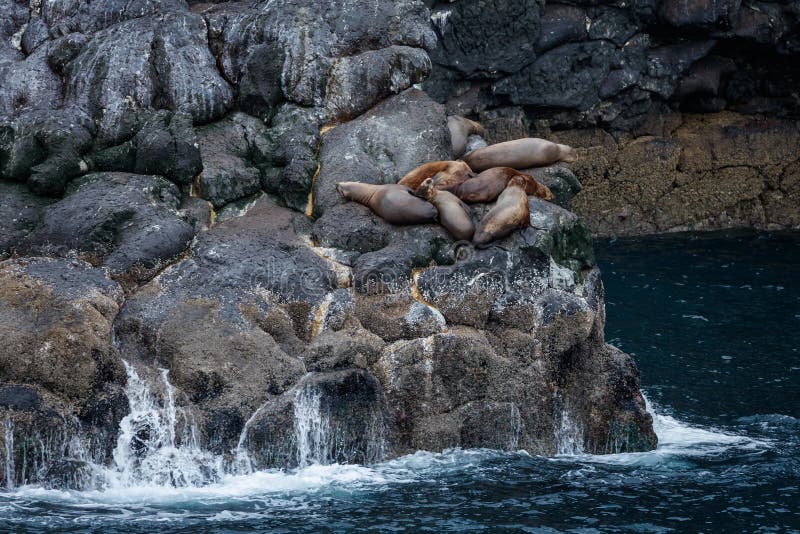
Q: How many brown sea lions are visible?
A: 7